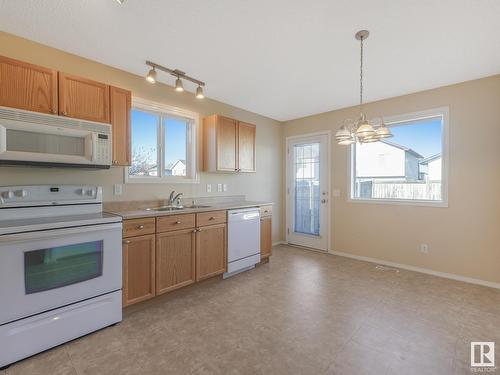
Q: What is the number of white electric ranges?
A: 1